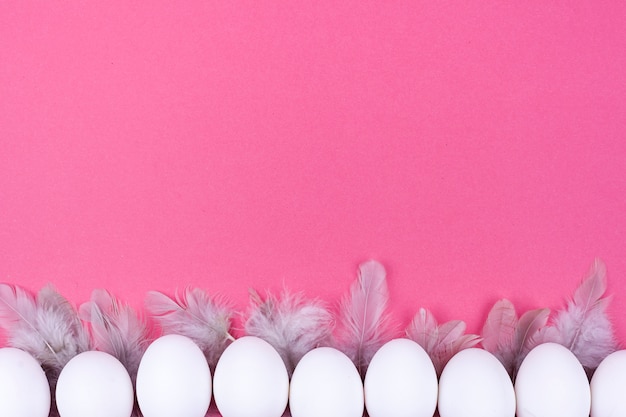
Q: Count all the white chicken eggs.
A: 9